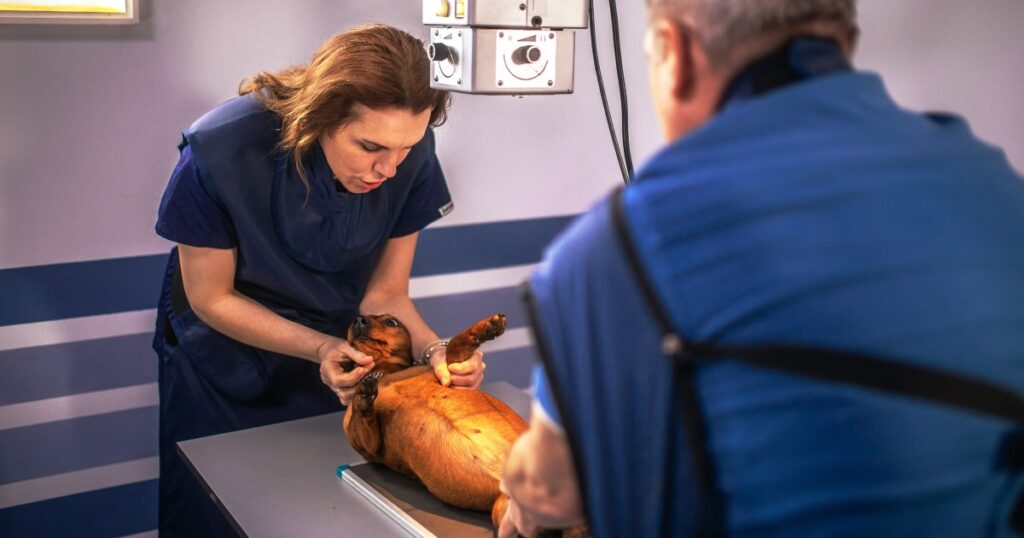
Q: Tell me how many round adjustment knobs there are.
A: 2